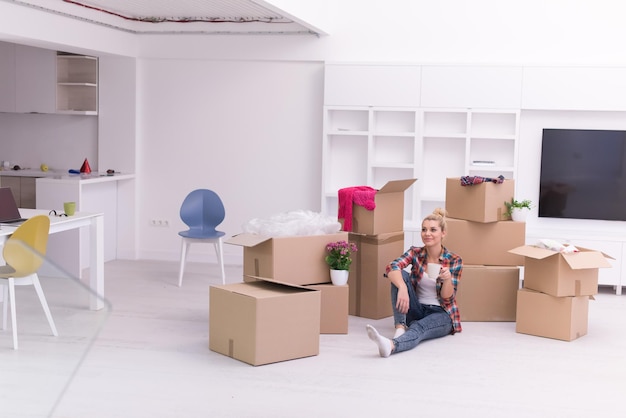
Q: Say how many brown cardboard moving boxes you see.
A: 10